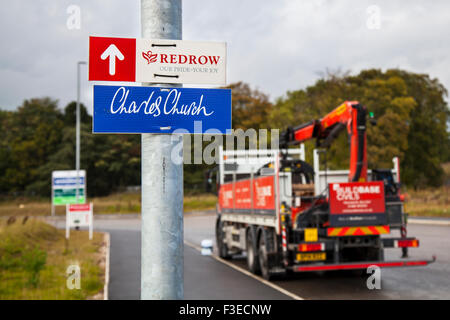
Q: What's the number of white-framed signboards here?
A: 2